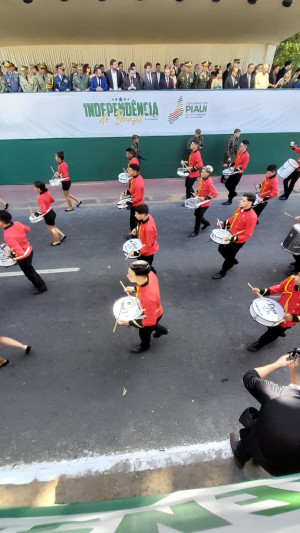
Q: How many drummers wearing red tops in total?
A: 14